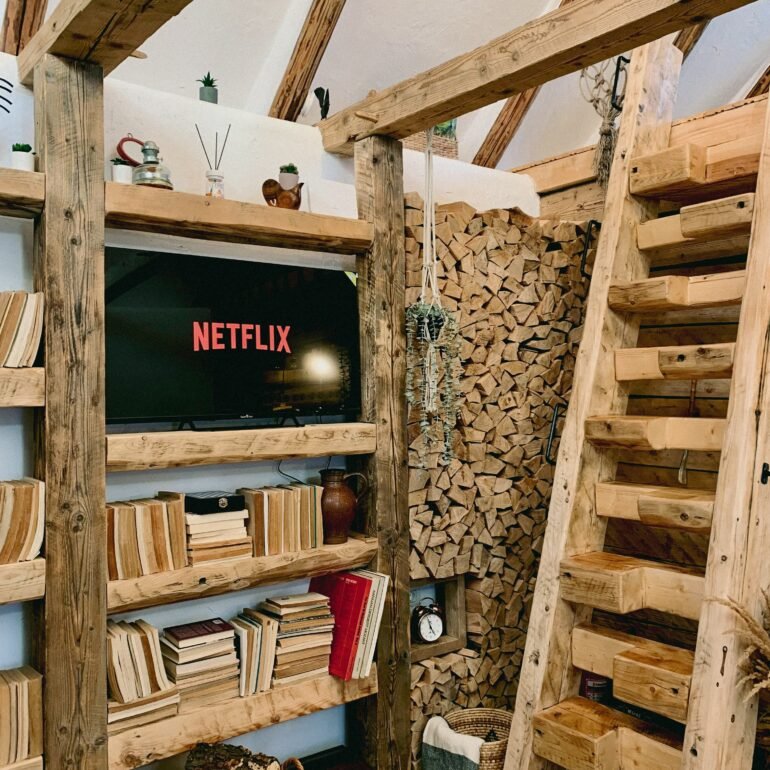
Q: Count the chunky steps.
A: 9